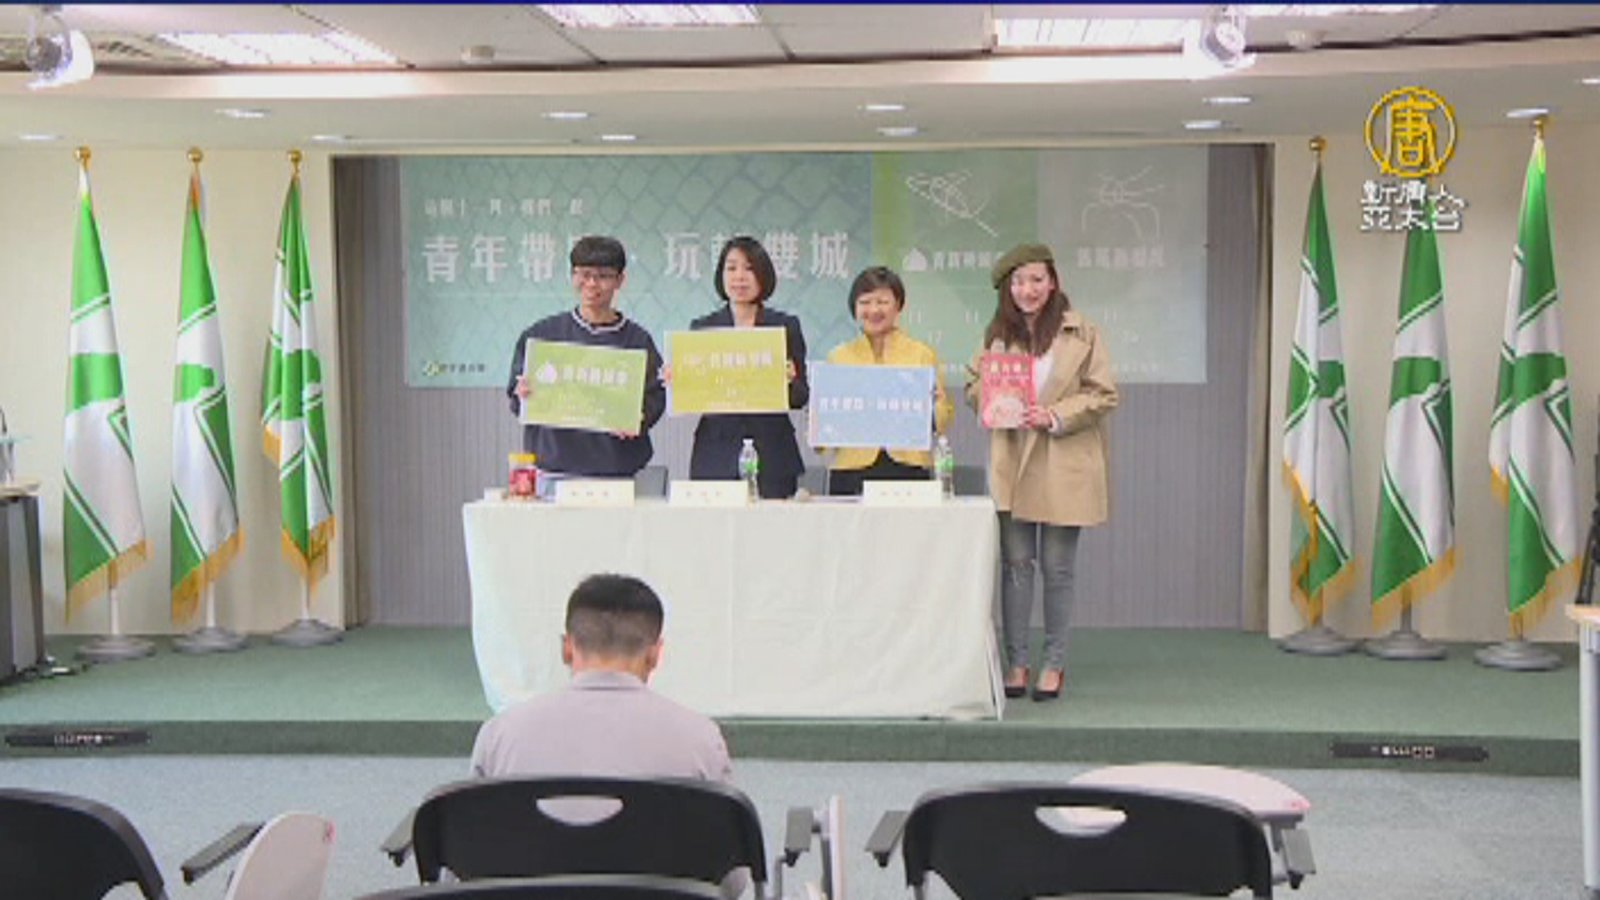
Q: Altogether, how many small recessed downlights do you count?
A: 11